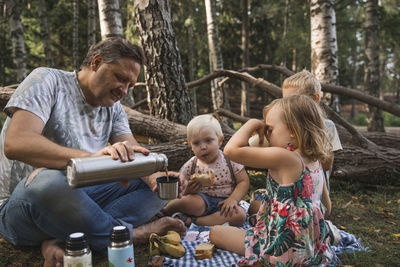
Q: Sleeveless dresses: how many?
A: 1